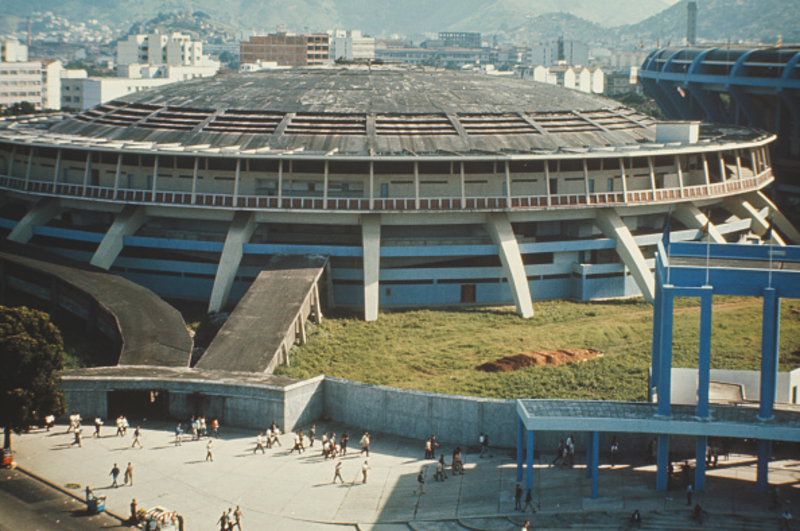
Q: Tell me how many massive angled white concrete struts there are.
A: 9